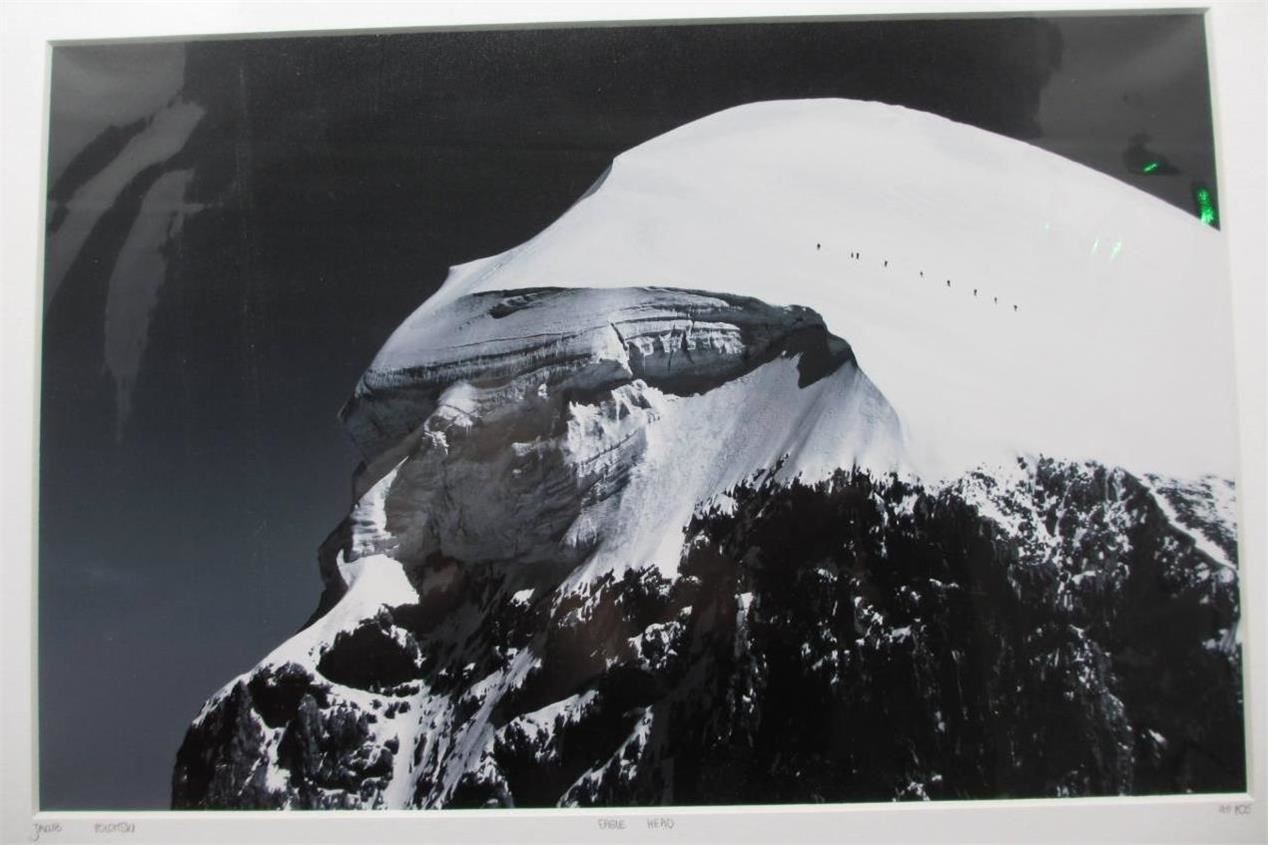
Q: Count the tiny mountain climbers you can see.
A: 9